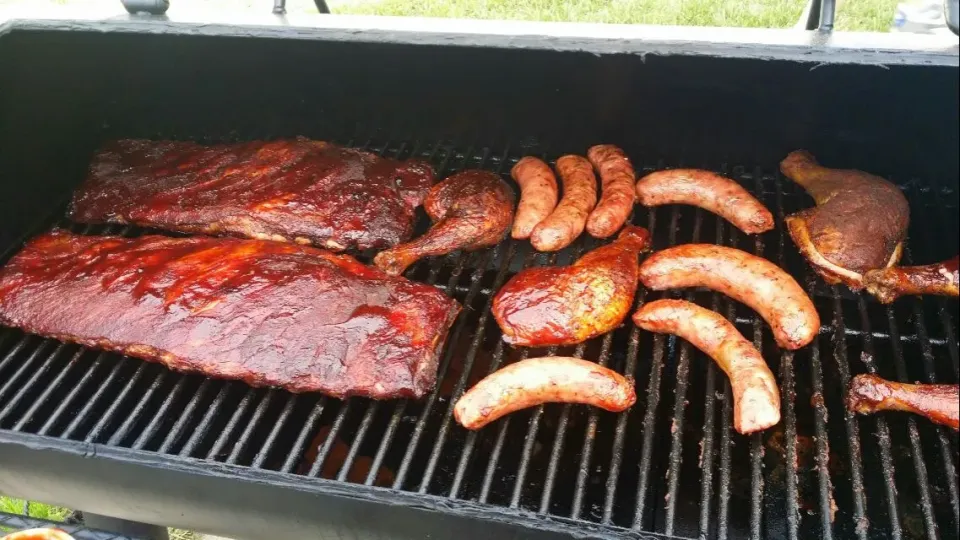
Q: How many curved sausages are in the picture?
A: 7